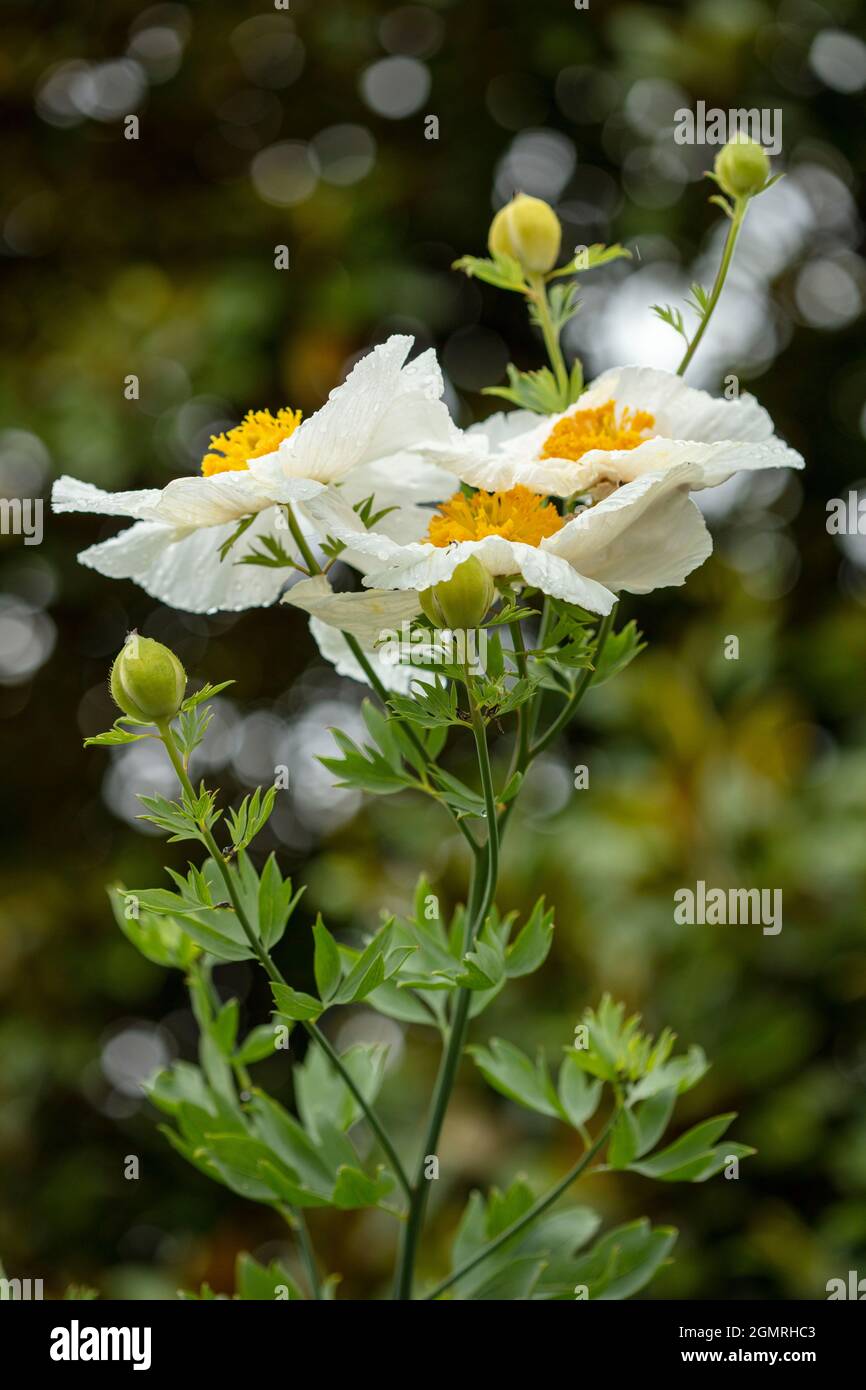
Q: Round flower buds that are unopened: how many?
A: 4